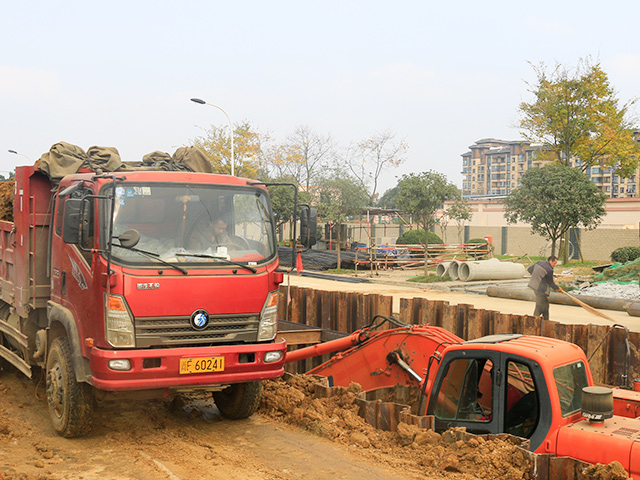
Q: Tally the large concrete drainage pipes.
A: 3